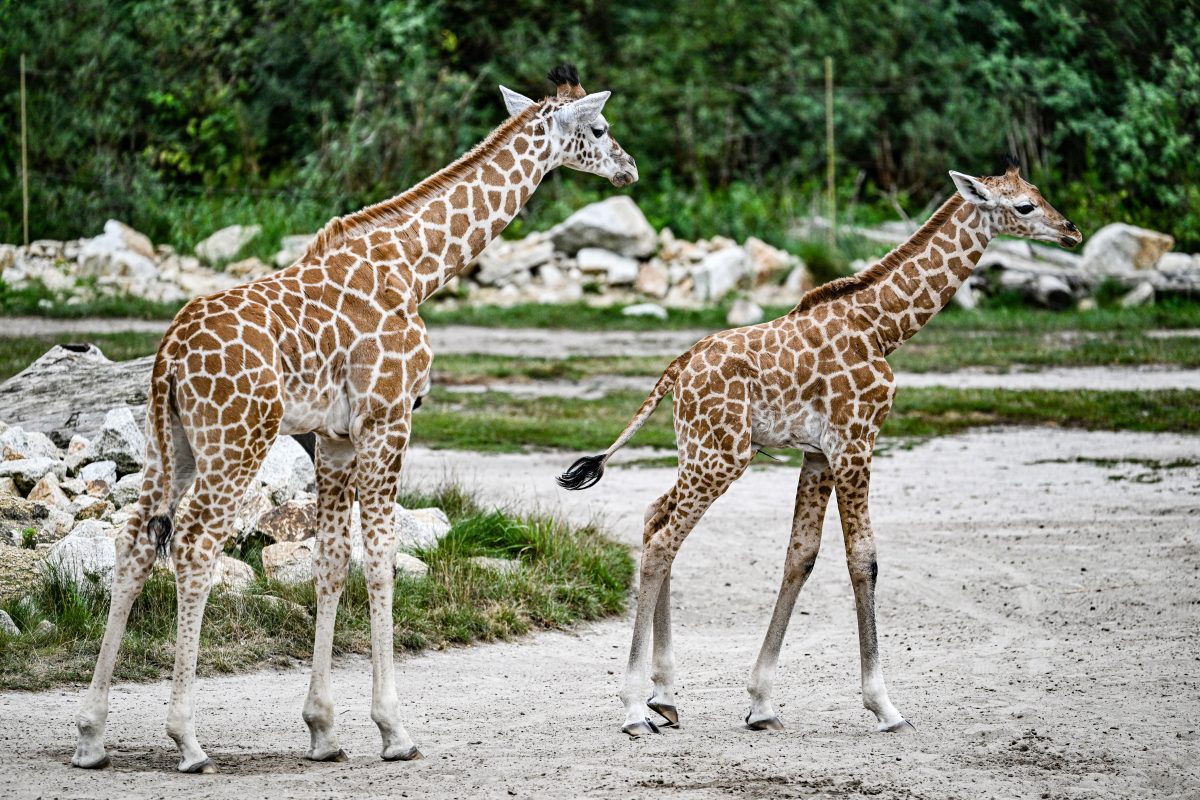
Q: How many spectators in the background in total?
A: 0